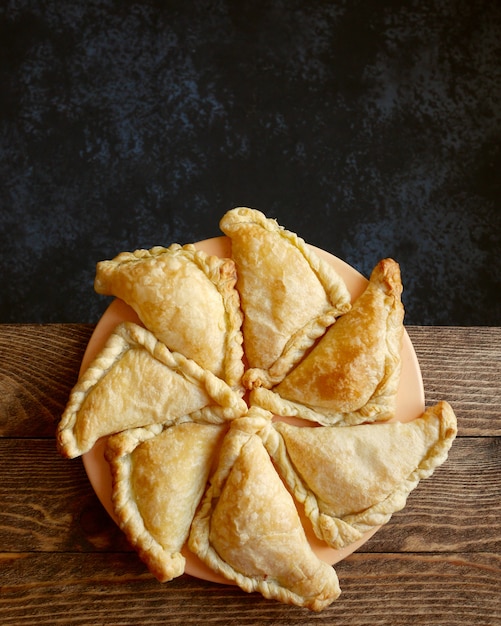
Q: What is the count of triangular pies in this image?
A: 7